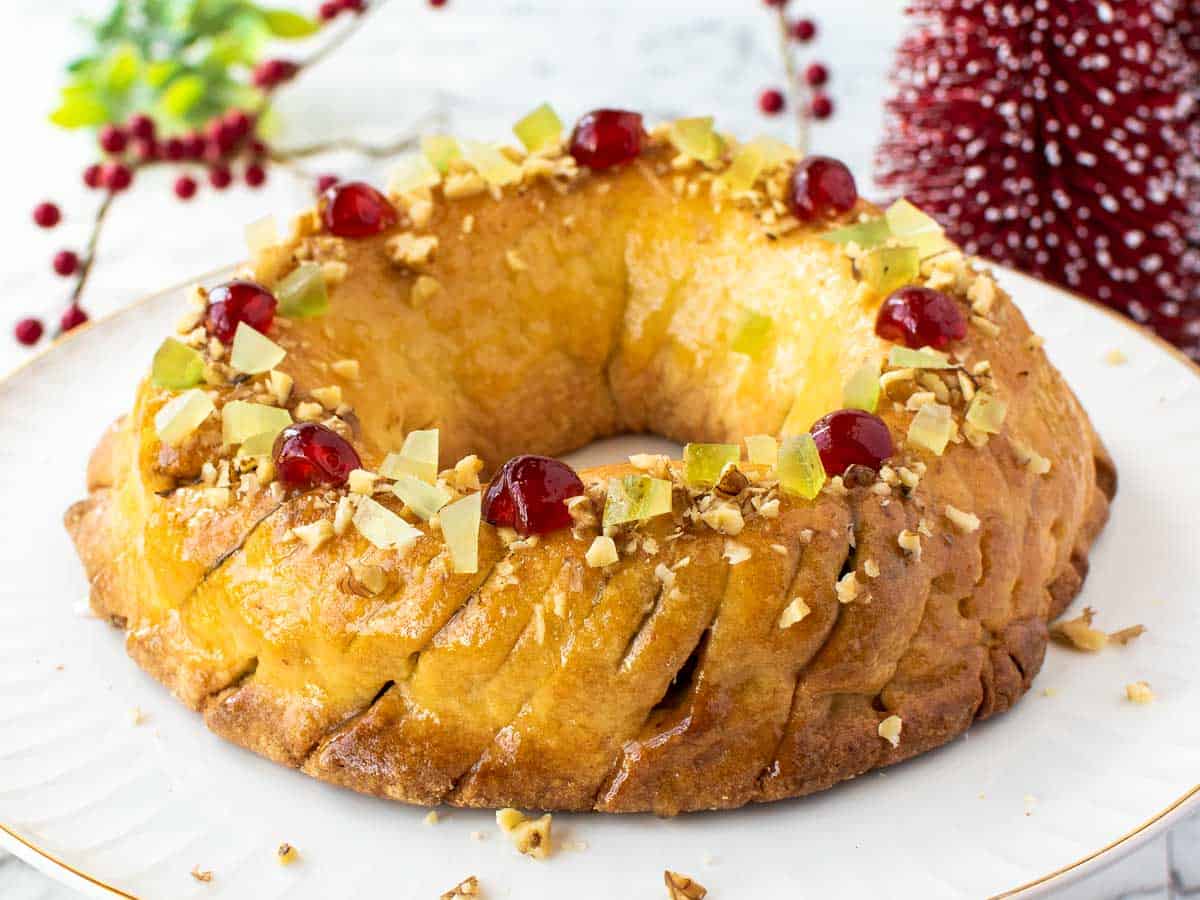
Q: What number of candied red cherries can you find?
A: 8